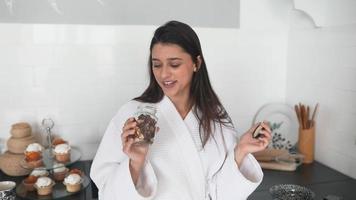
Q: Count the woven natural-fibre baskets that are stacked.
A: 3